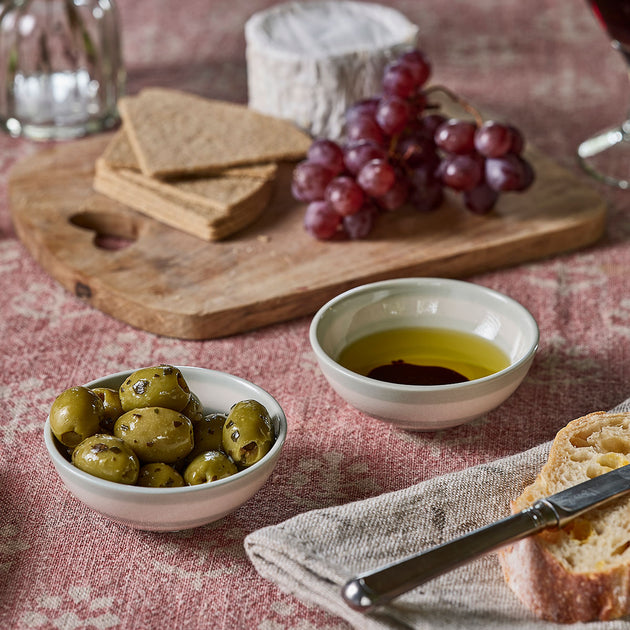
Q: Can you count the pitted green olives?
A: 10